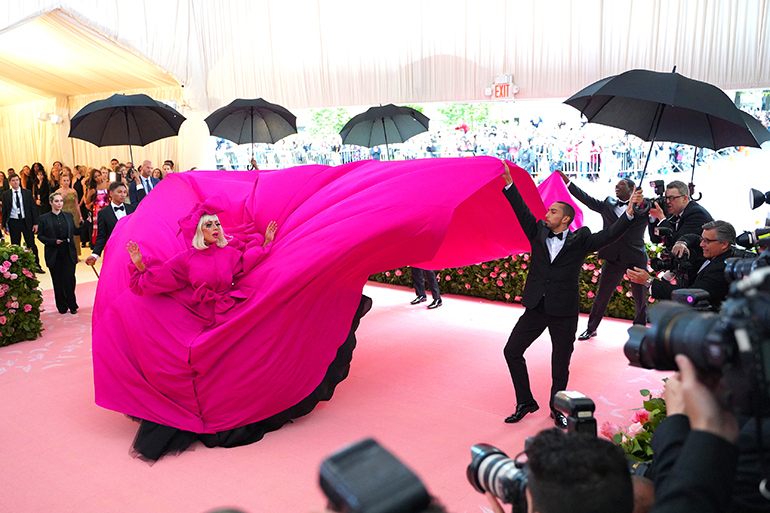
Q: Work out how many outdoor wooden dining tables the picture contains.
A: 0